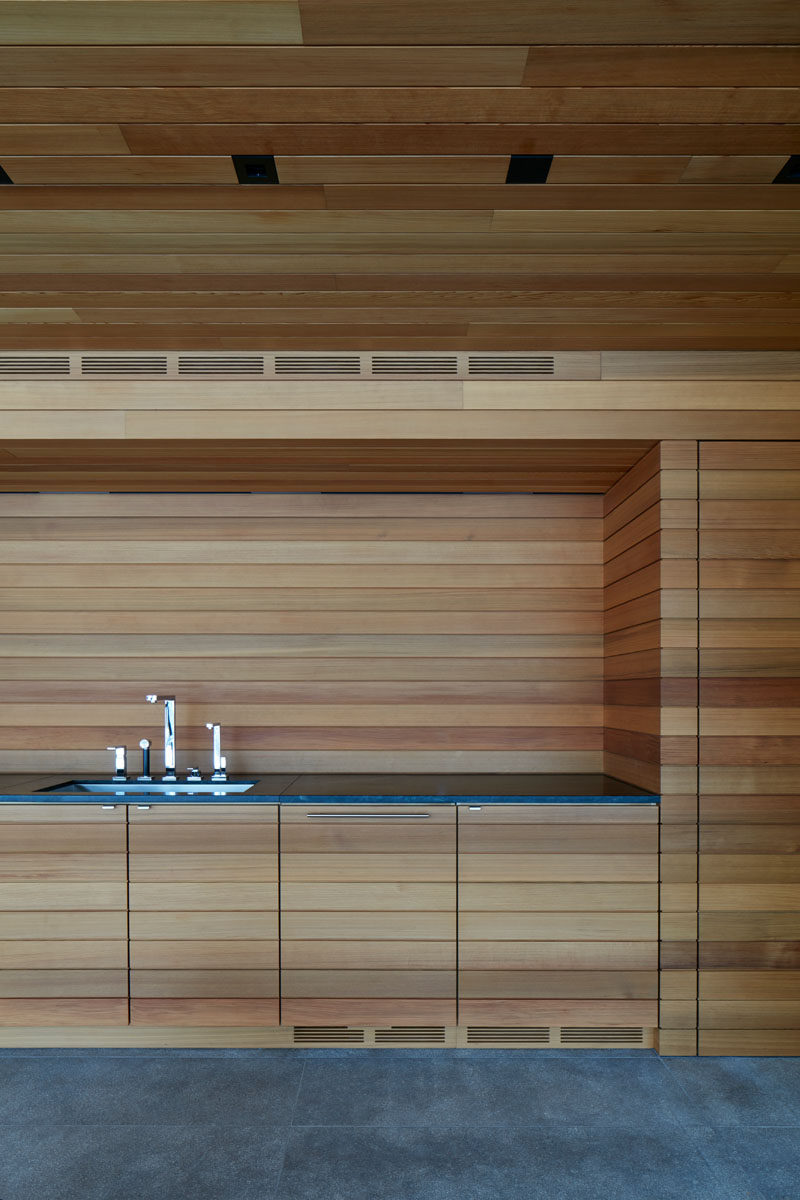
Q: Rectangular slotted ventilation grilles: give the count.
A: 10